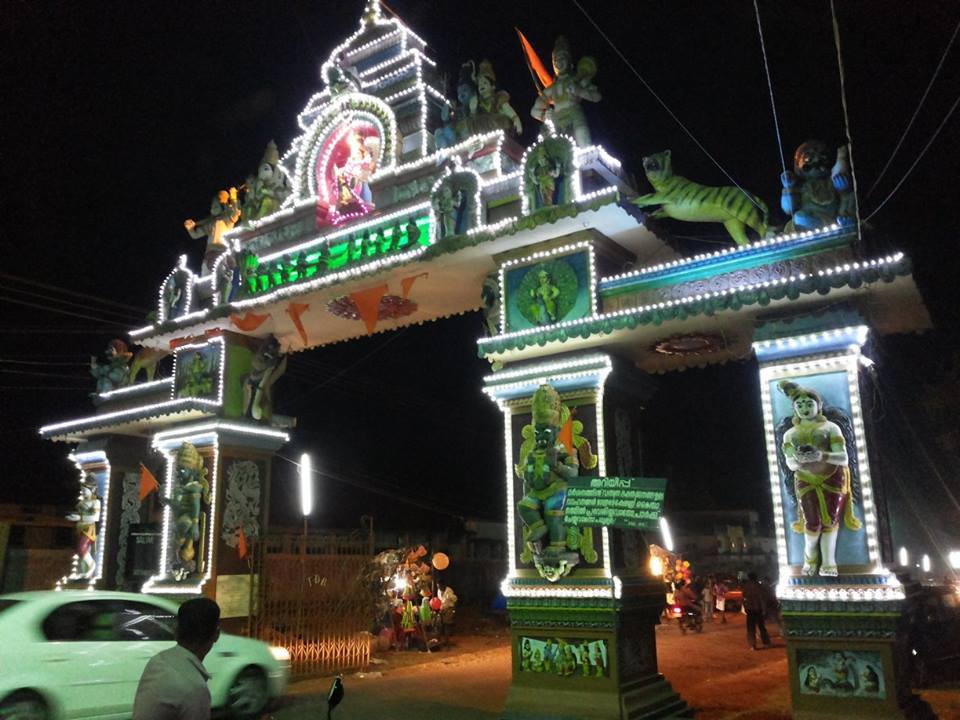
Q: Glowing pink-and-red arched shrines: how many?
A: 1